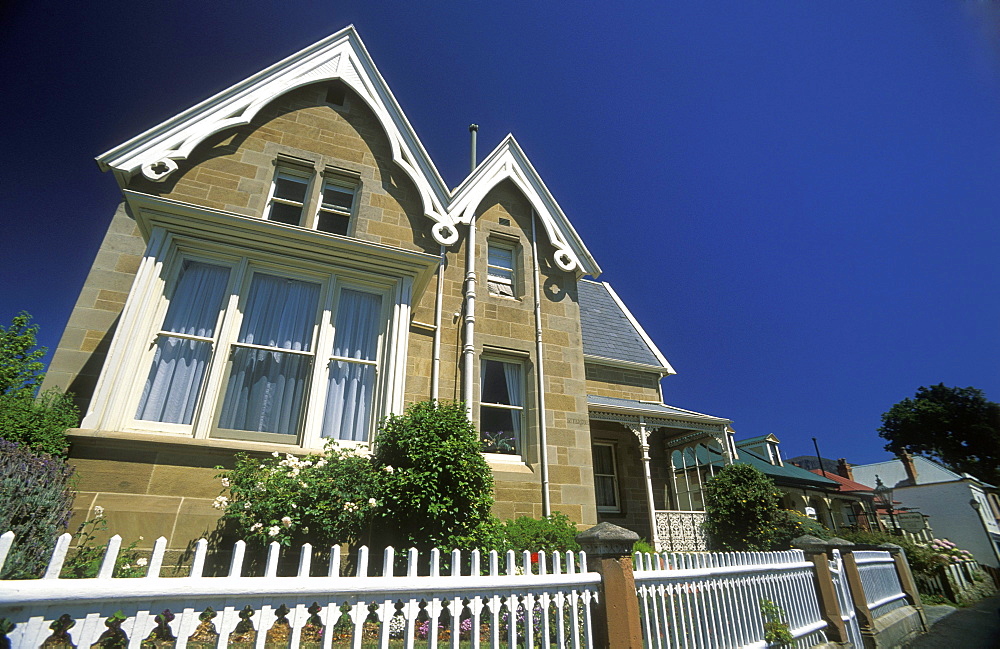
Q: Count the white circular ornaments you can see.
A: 3